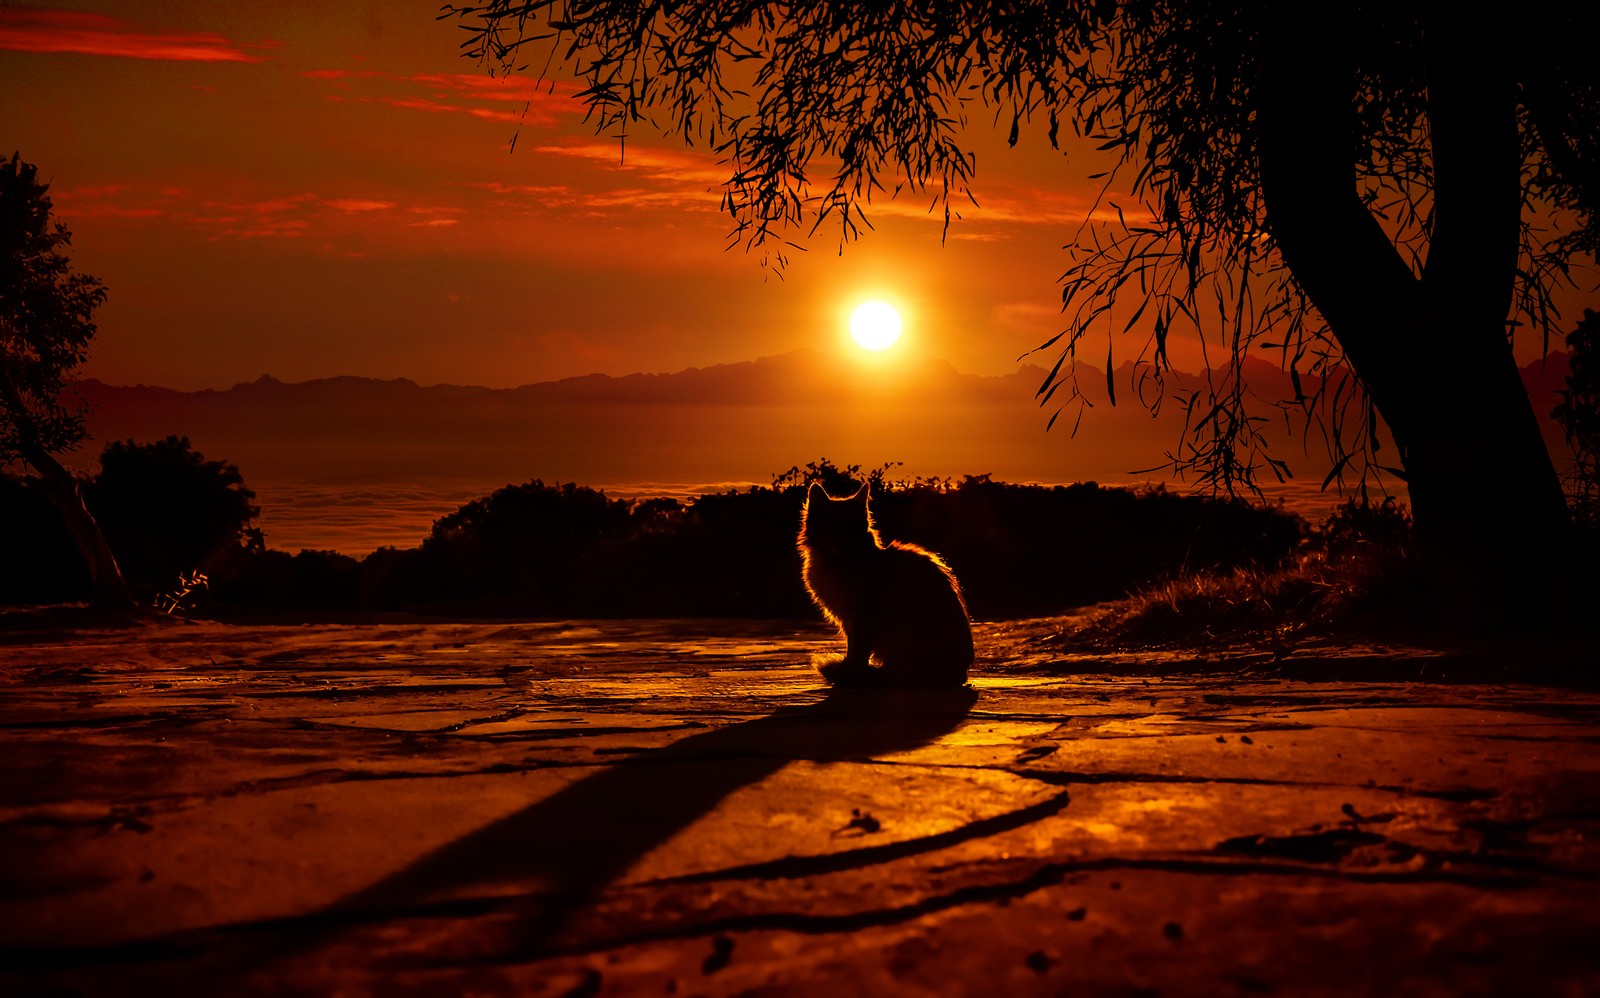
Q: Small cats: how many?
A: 1